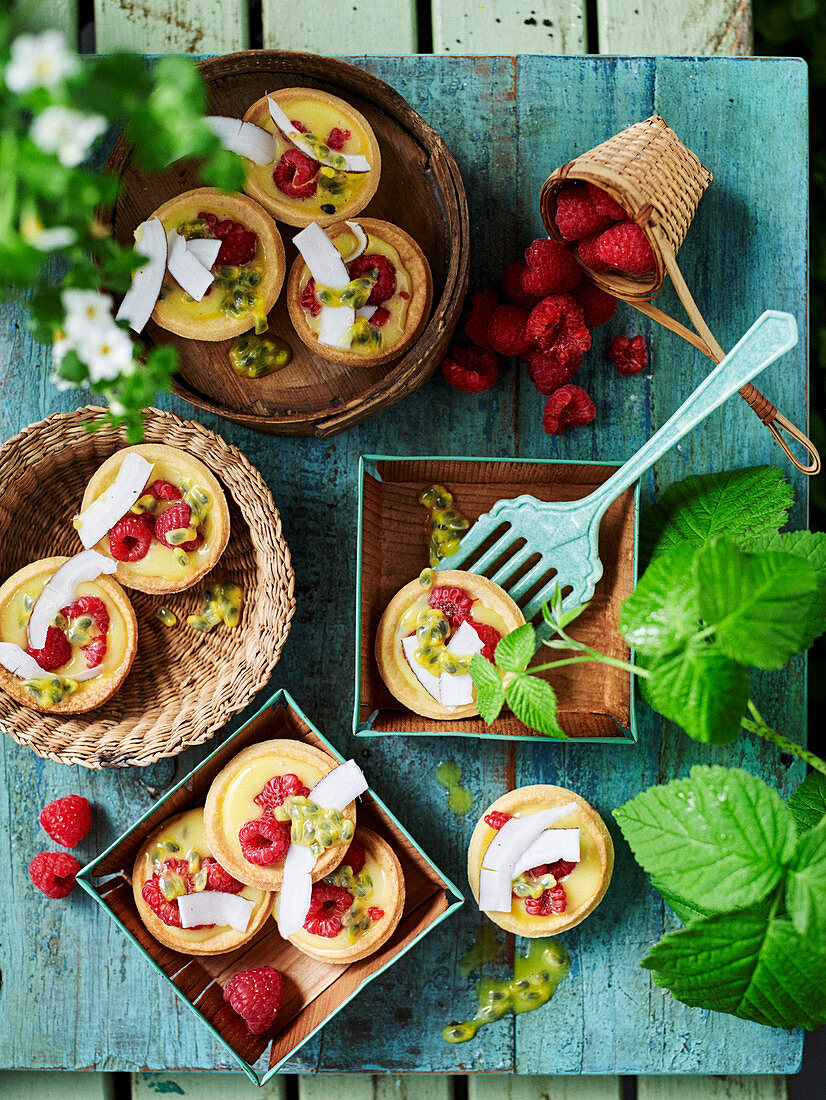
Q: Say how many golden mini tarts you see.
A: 10